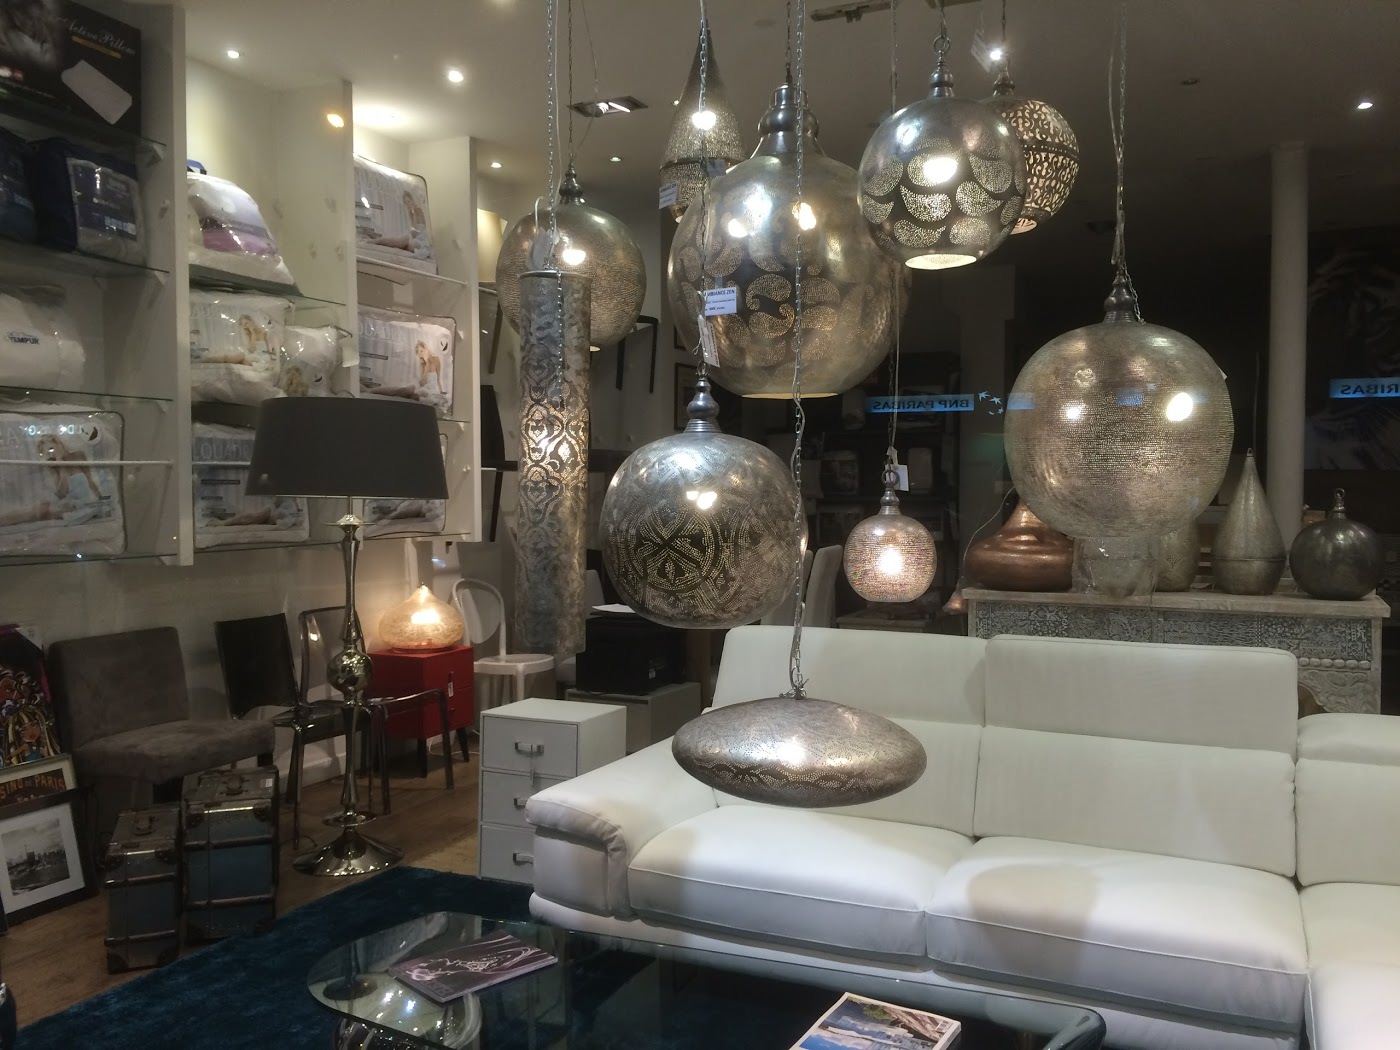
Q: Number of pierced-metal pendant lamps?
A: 10